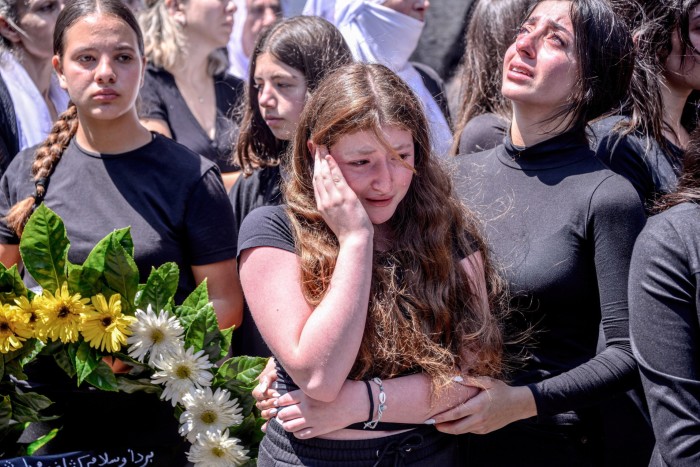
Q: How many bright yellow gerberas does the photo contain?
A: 4